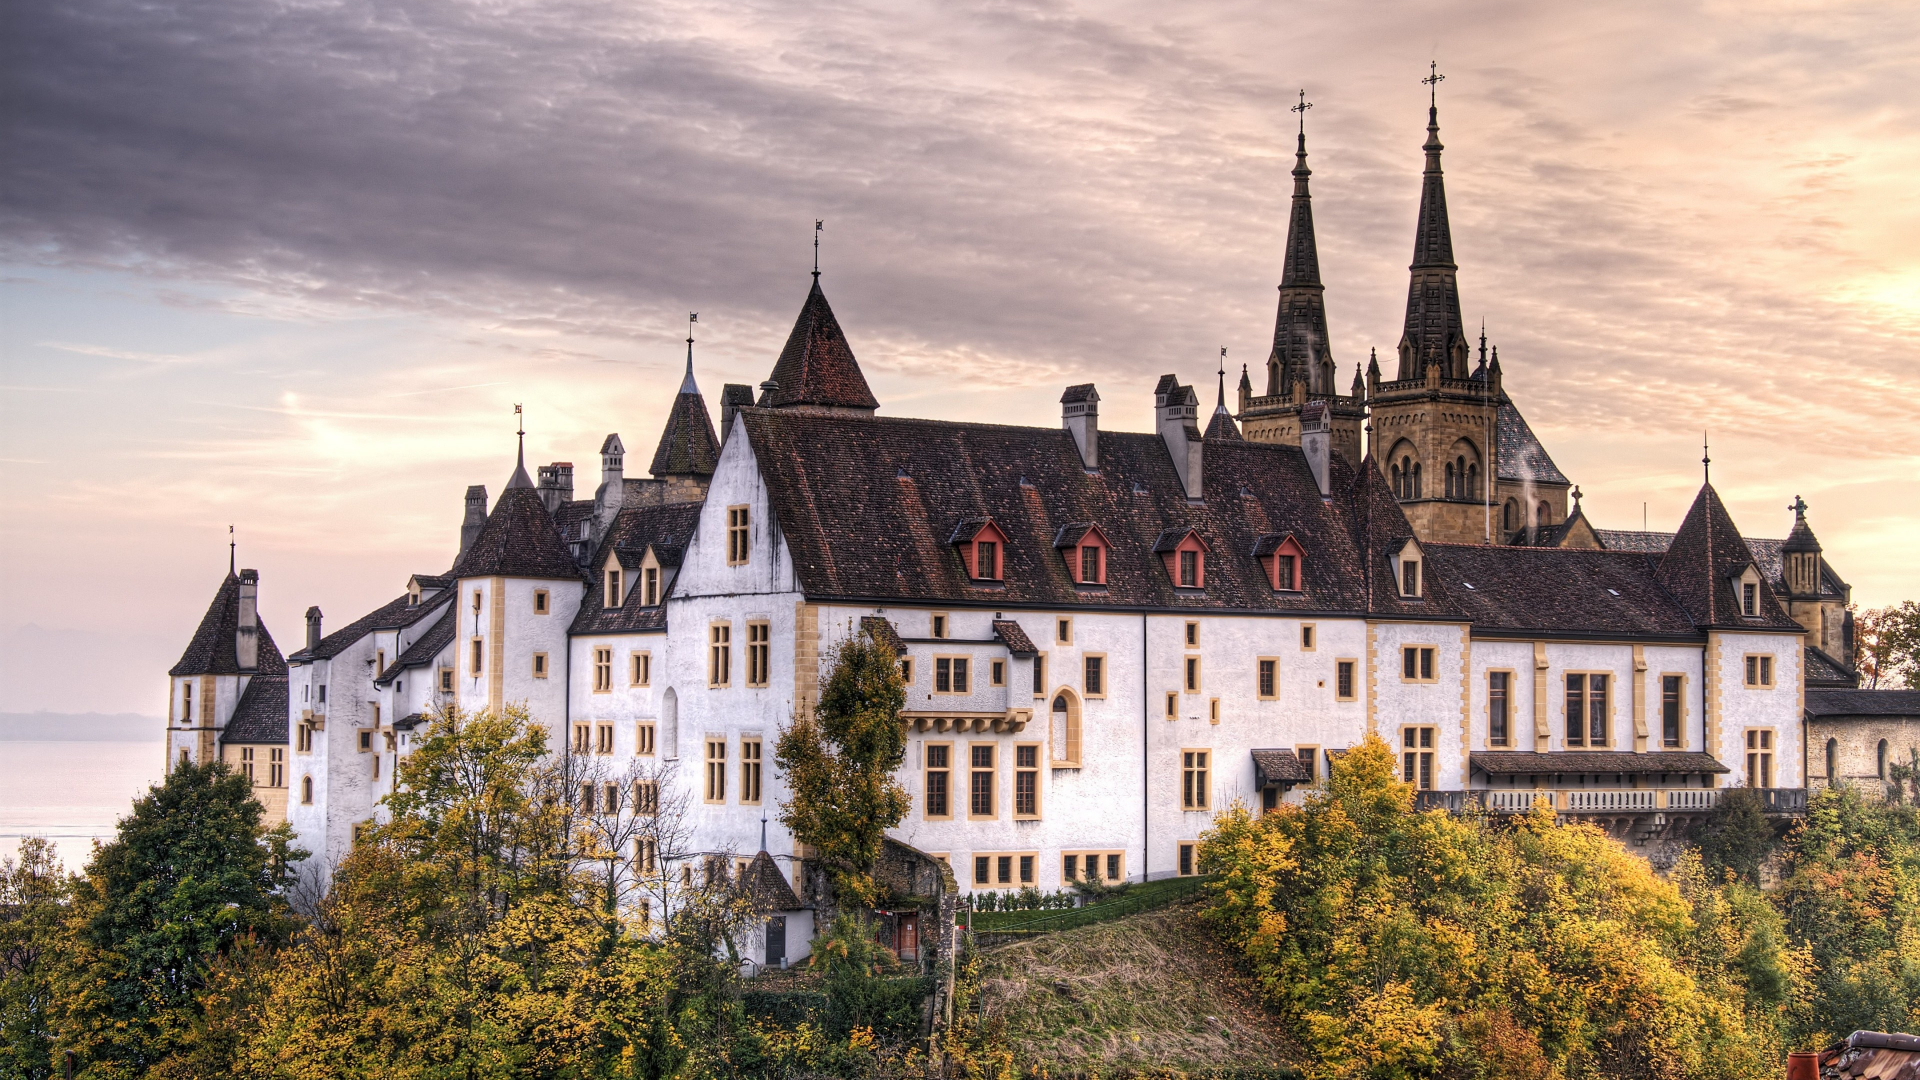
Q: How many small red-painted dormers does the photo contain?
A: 4